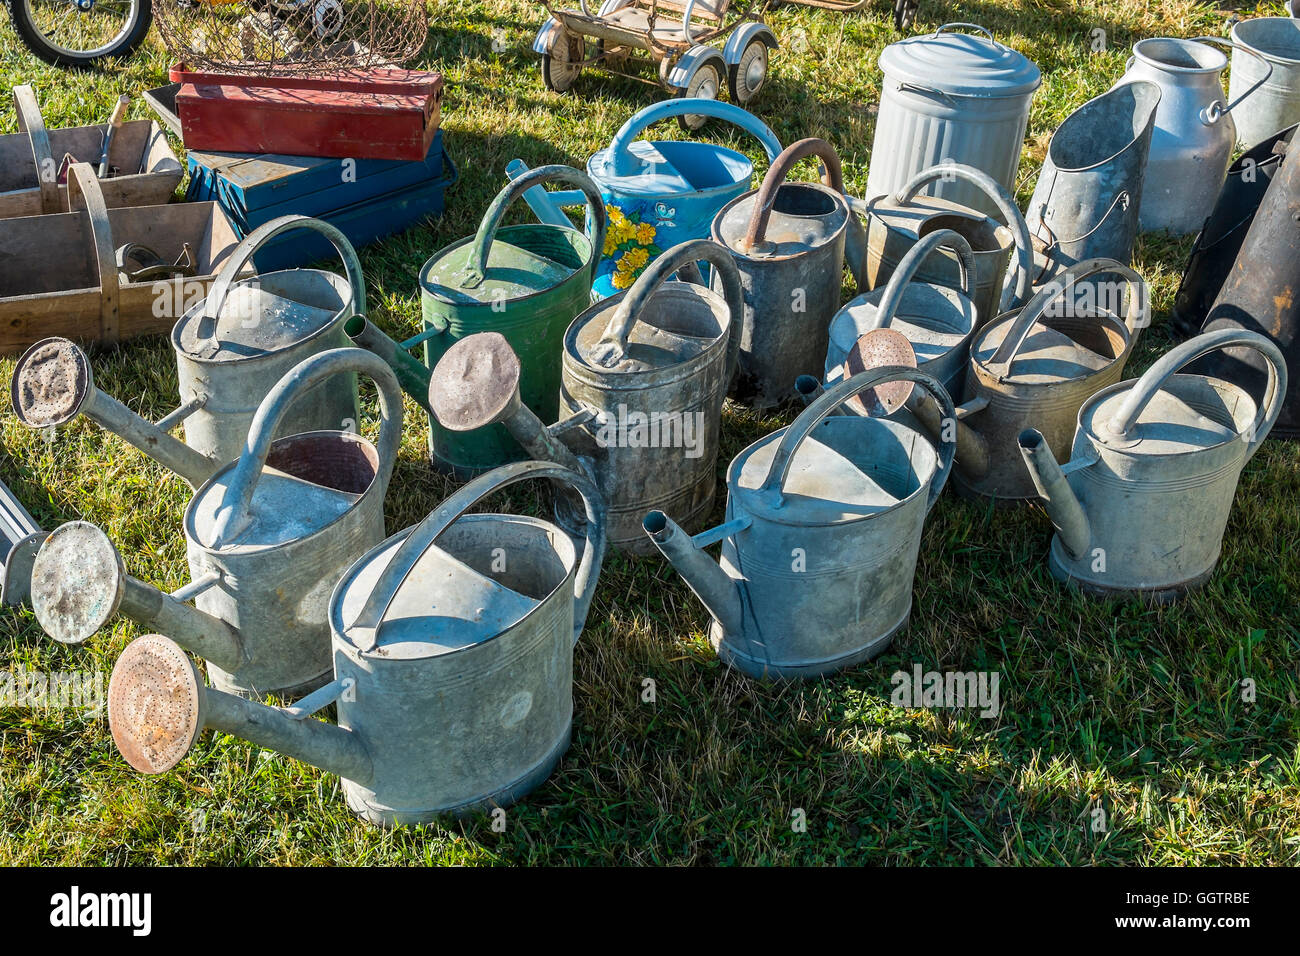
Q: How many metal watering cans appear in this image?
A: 12